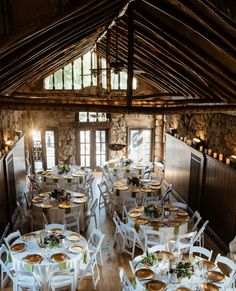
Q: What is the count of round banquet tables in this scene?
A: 7